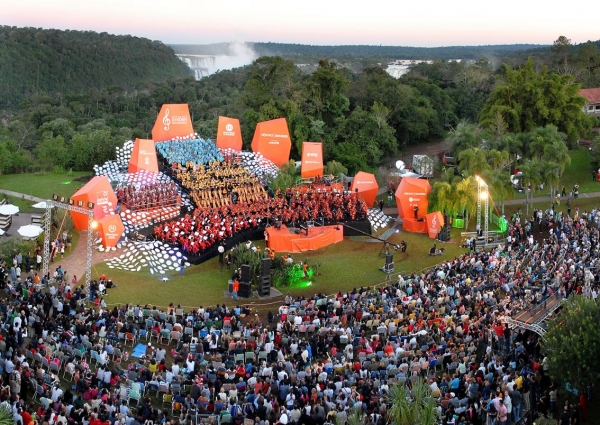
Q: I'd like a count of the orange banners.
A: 10